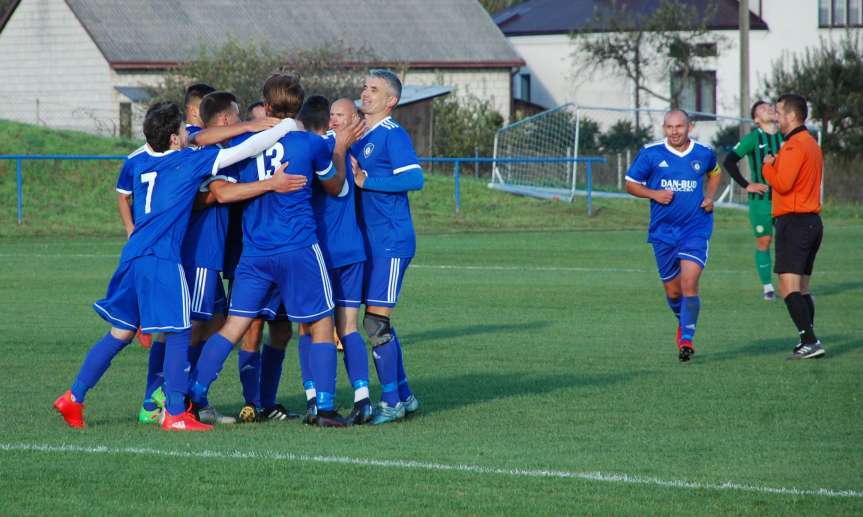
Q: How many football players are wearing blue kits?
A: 9